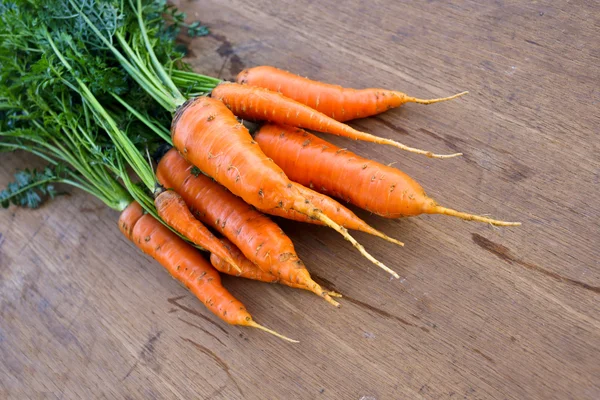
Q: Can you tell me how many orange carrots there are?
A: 9